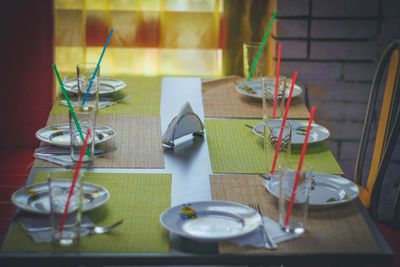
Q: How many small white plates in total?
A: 7